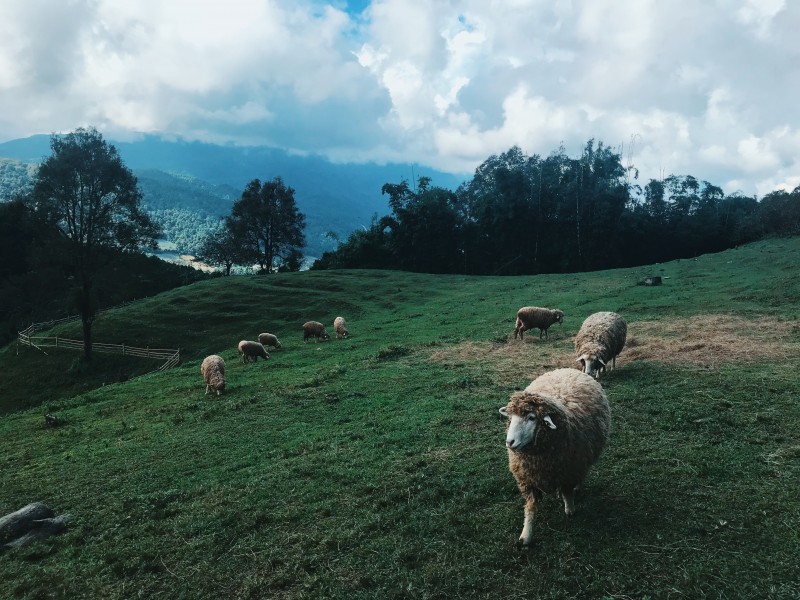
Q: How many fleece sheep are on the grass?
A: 8